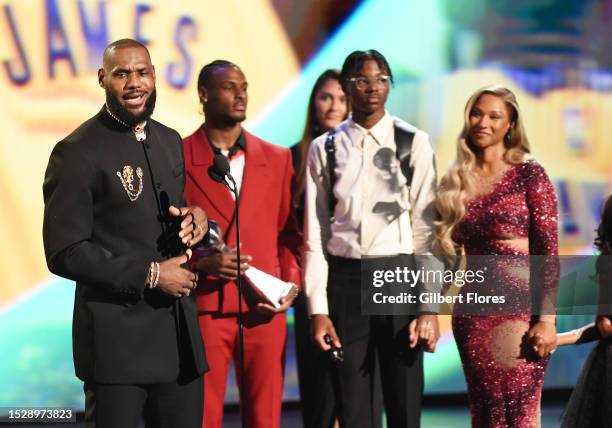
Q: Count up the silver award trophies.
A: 1